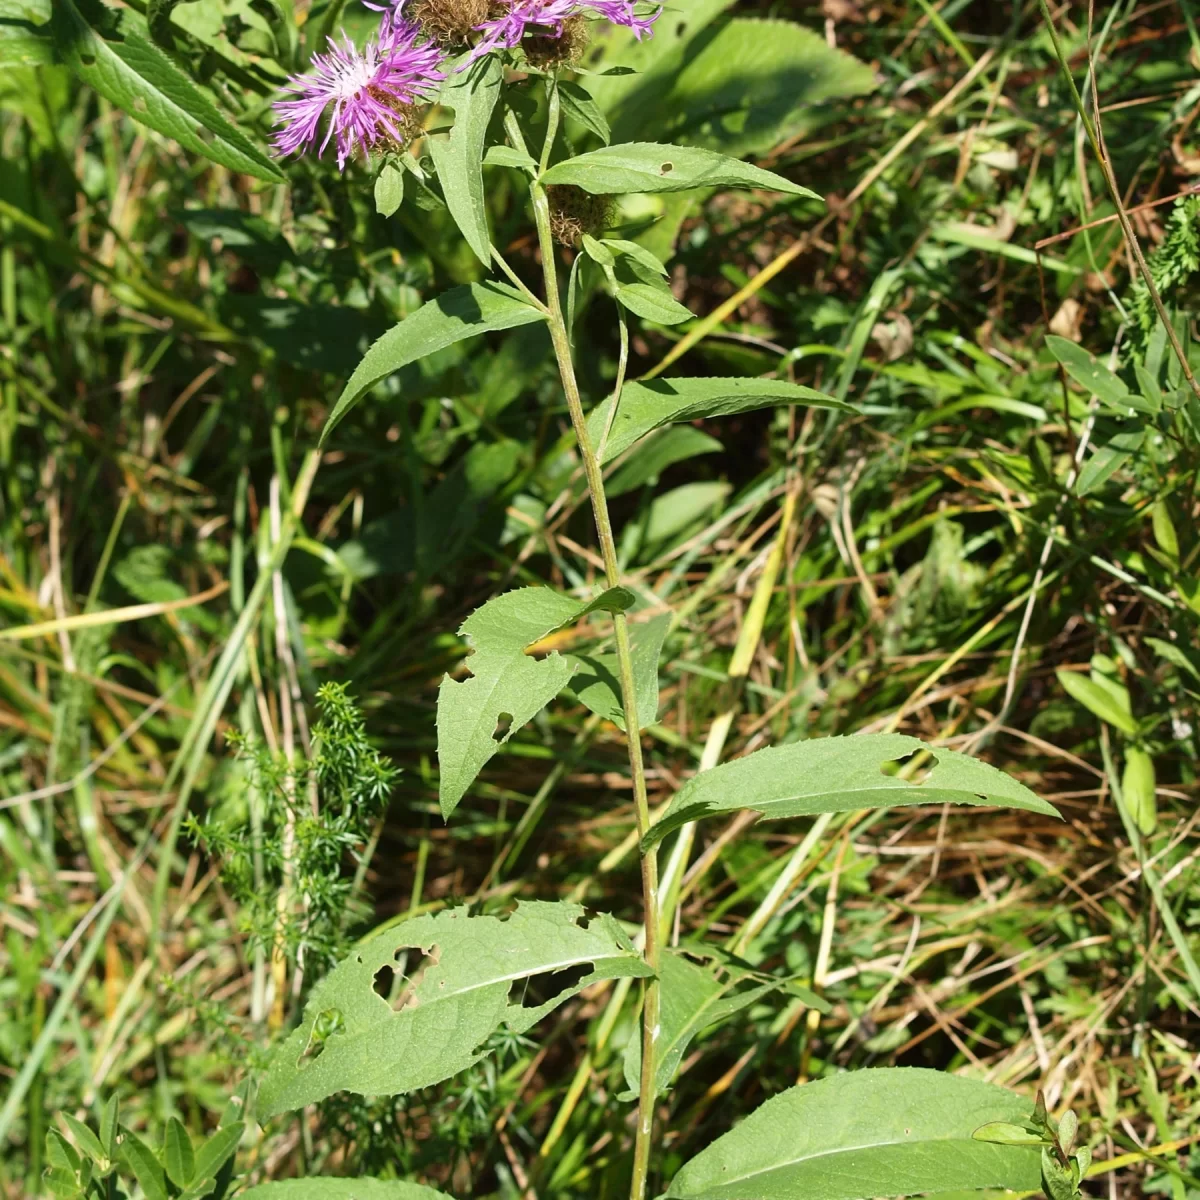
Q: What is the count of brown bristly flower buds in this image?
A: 3